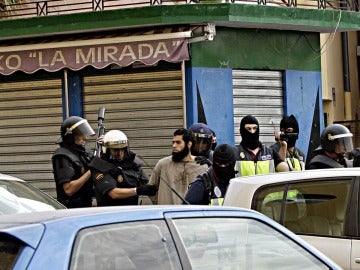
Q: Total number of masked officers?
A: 3